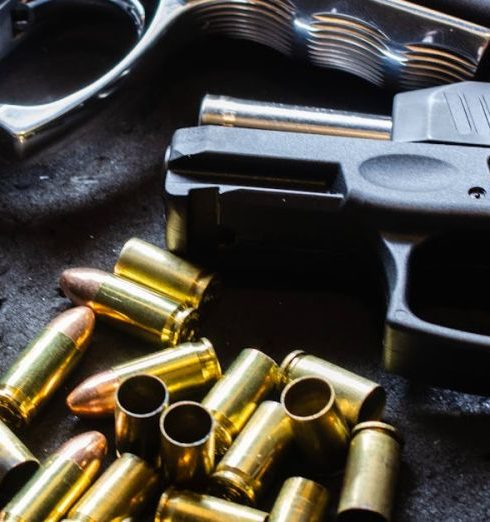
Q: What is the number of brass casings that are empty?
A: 12